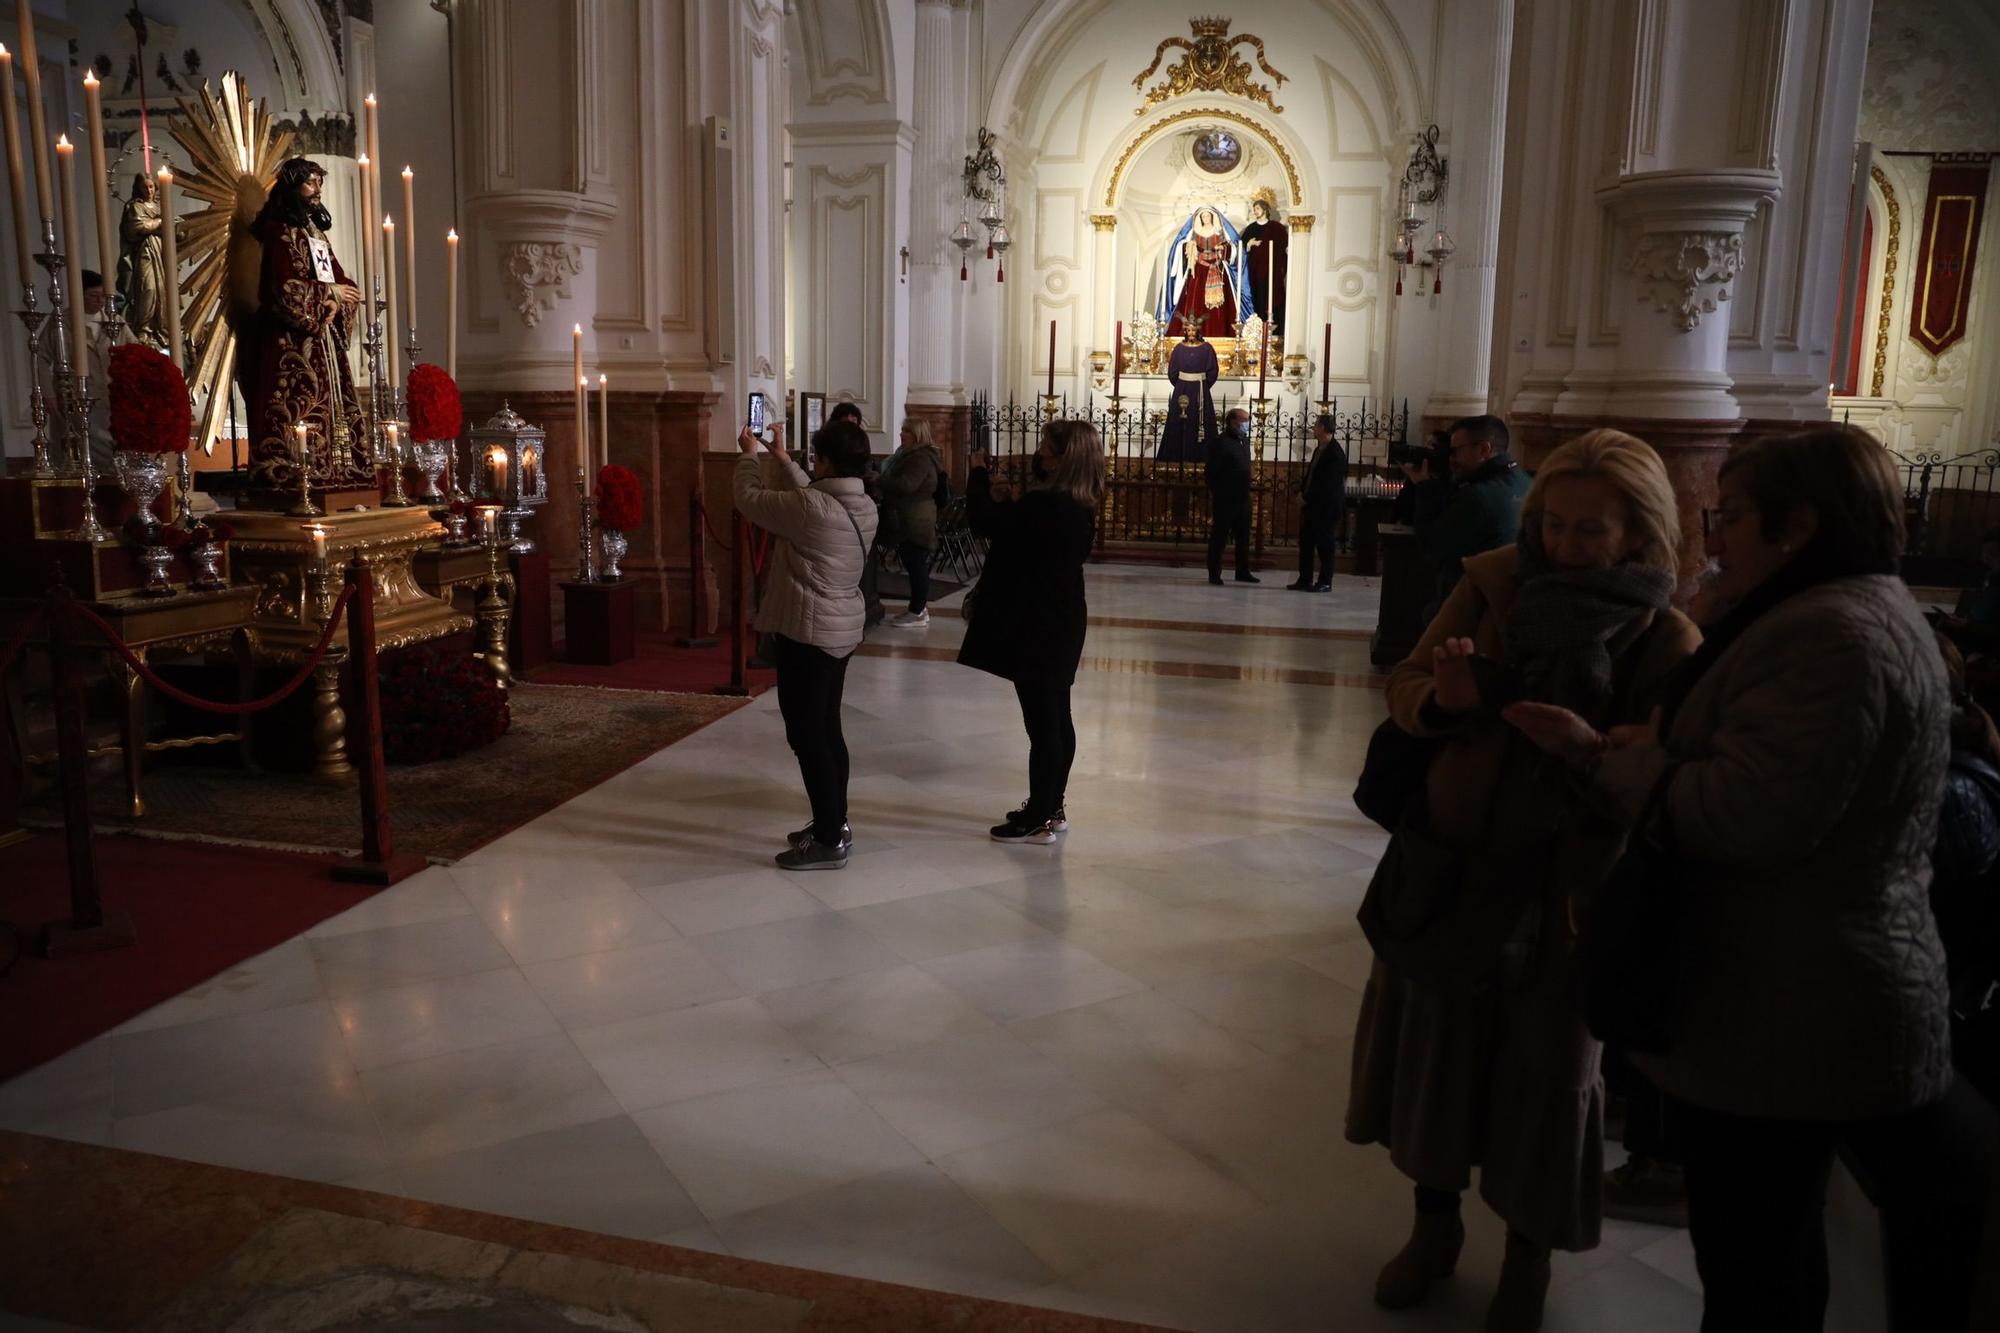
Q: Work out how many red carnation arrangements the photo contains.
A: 3